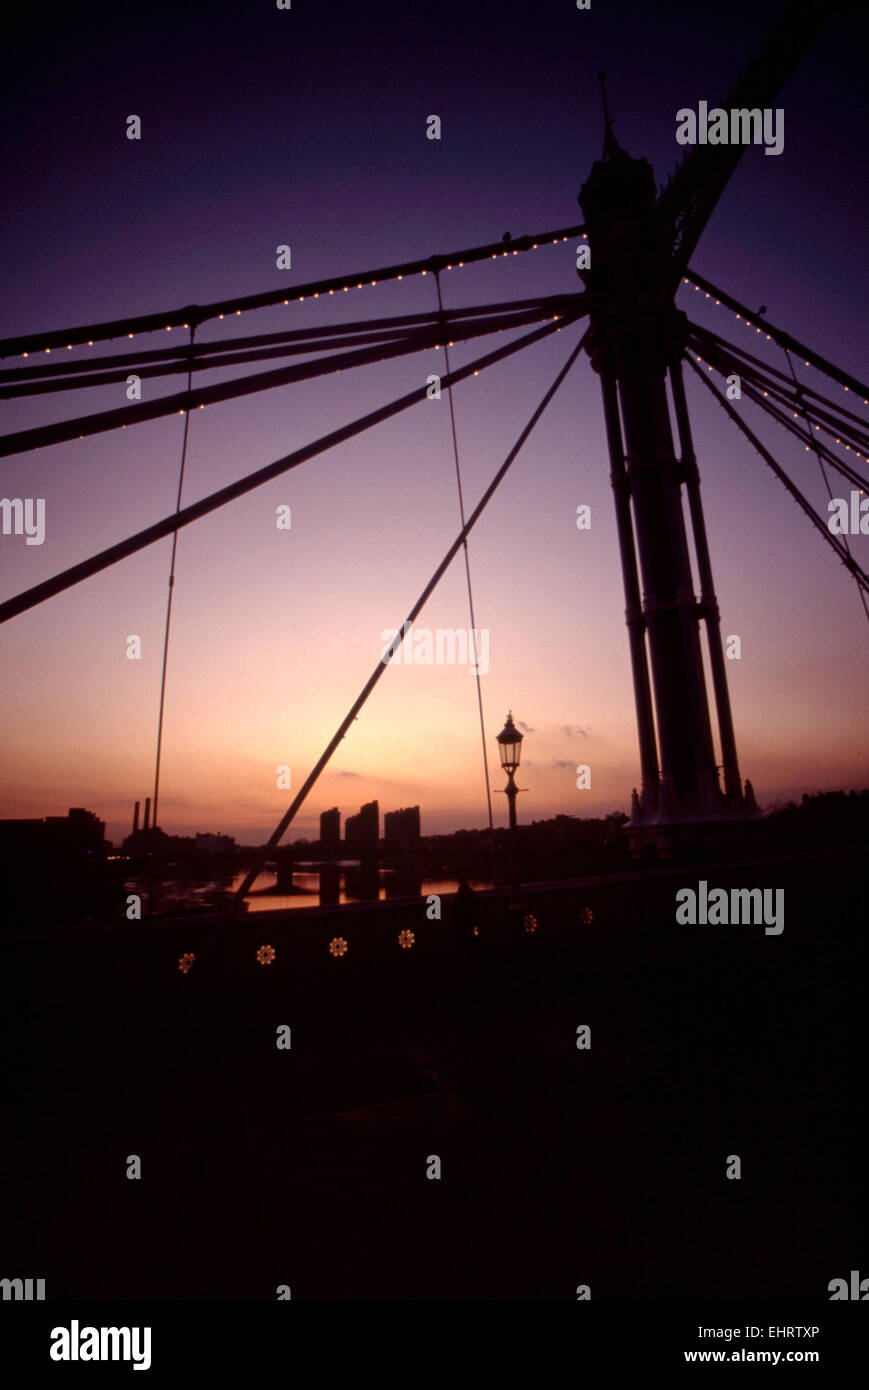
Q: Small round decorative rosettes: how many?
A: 7